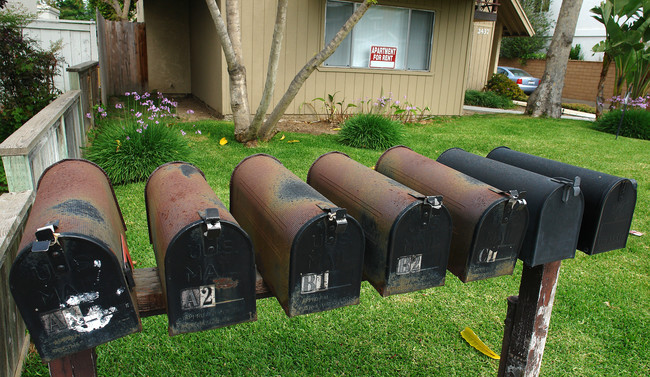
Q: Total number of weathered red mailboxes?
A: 5